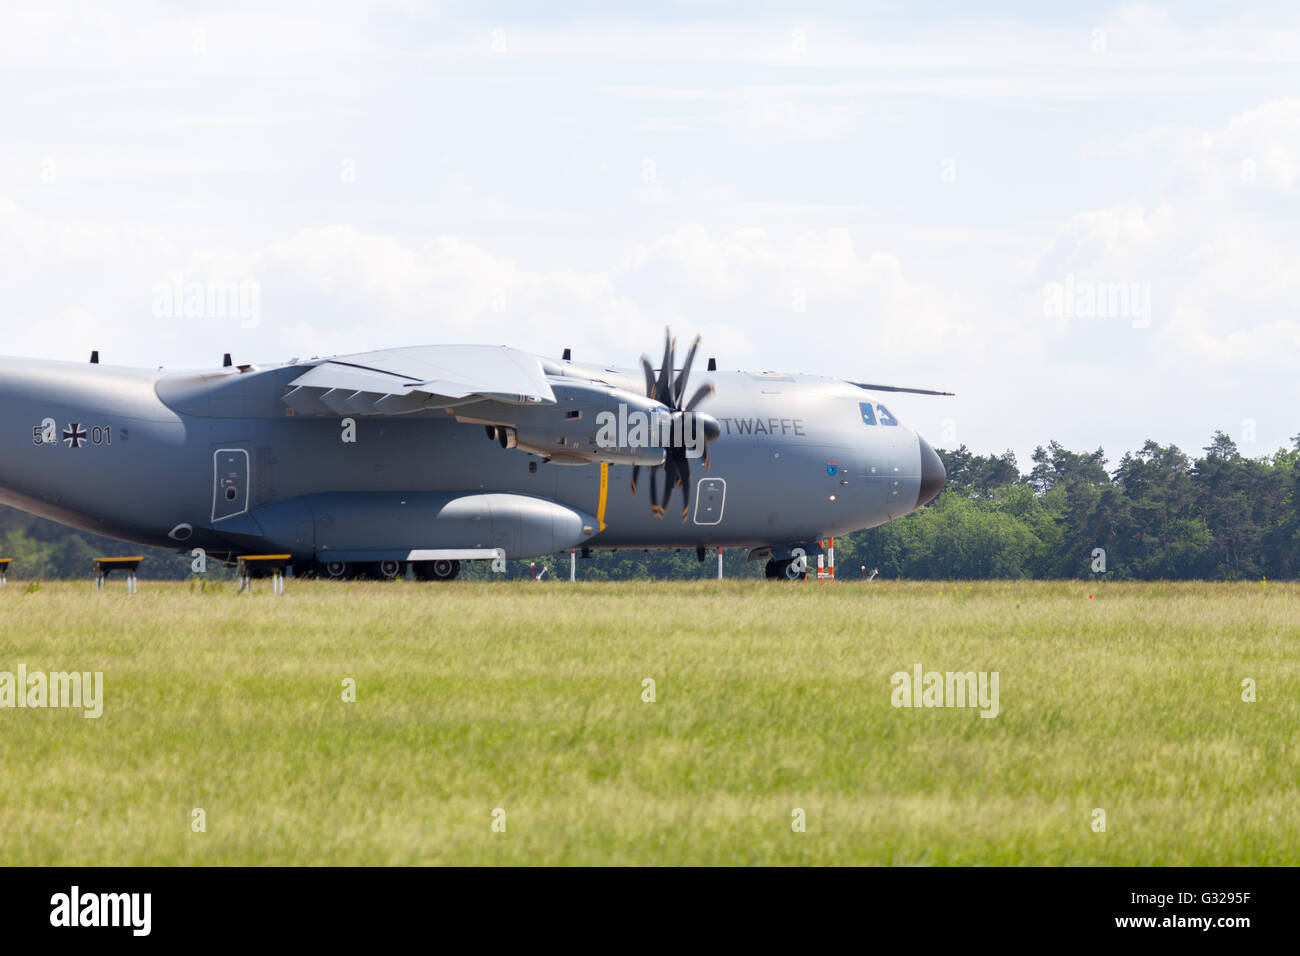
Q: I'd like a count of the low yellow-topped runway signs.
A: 3